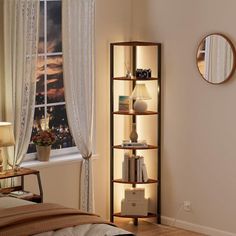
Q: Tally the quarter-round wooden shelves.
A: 6